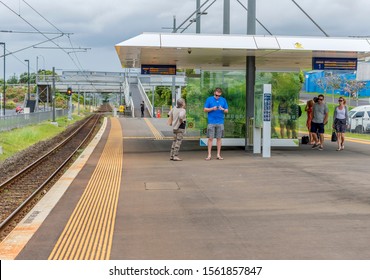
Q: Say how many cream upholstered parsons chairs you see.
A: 0